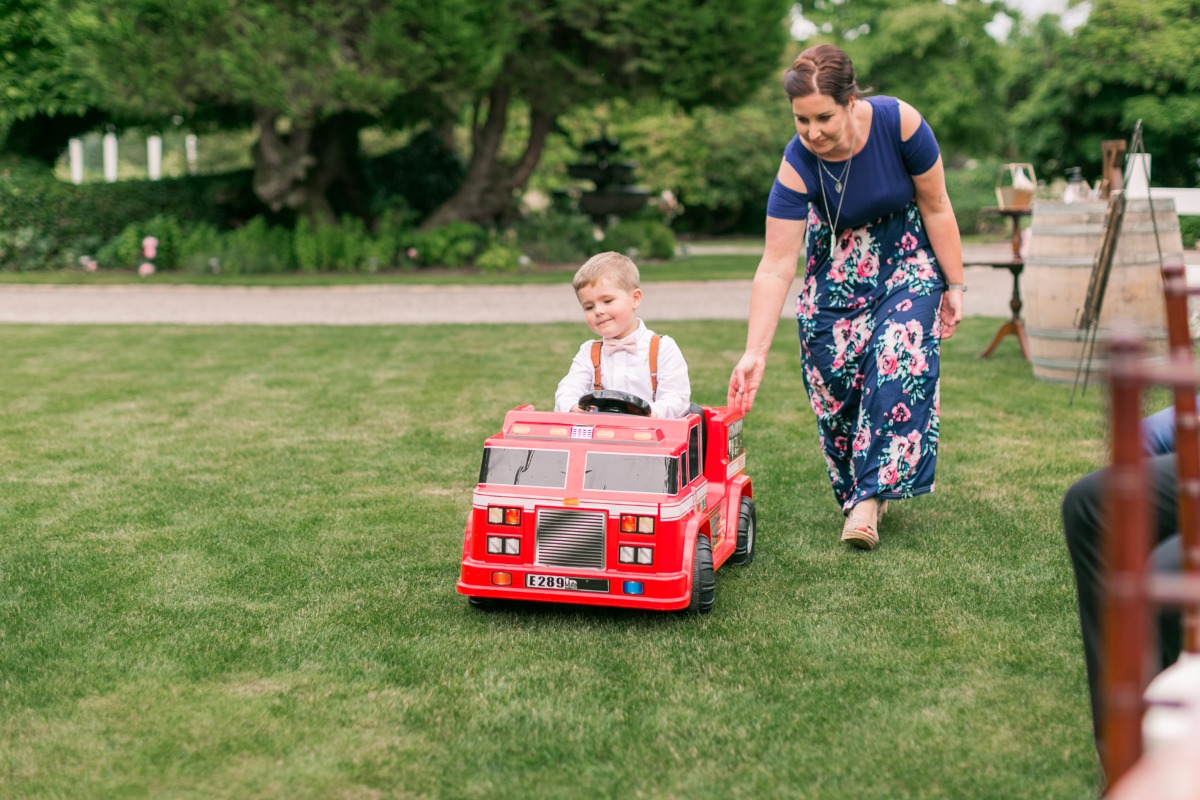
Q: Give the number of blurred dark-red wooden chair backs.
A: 2